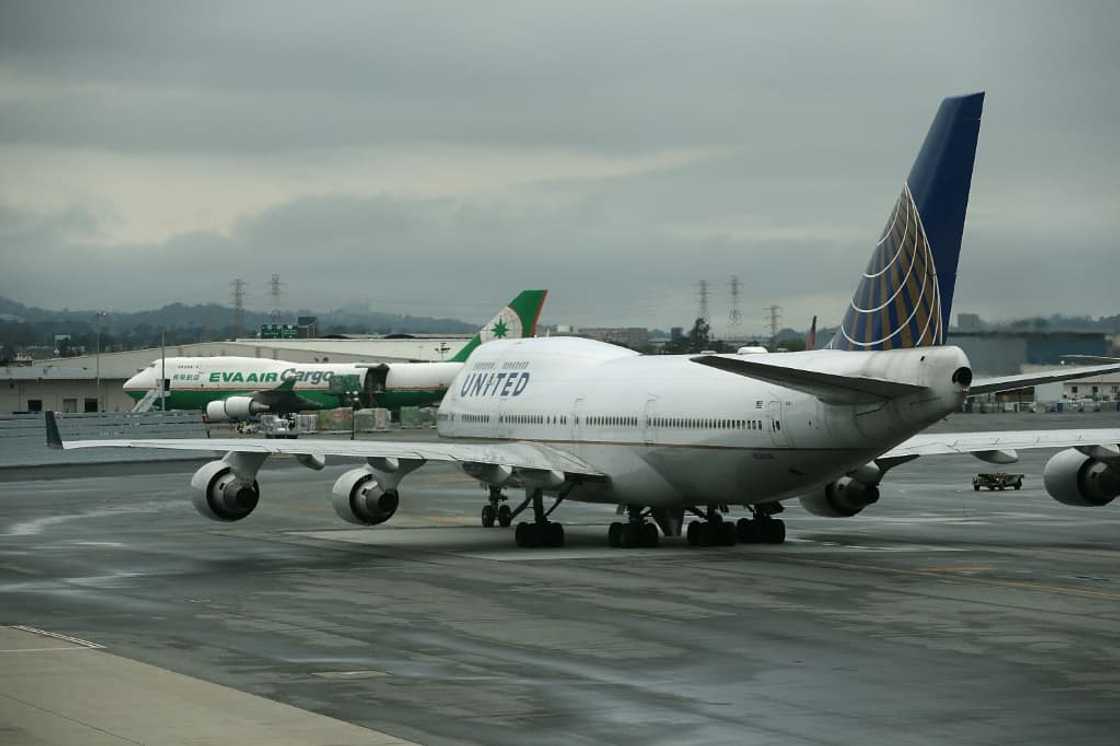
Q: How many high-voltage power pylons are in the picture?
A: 5